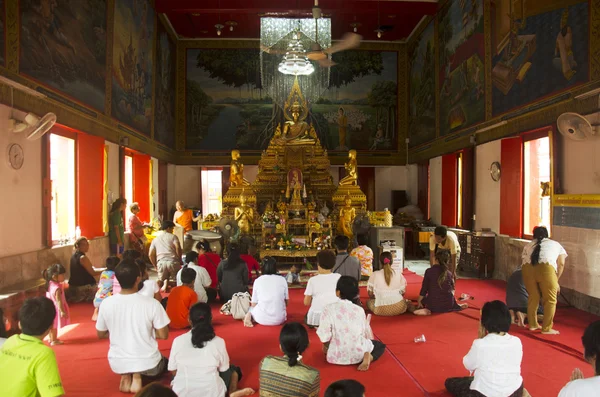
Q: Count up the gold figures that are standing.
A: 2